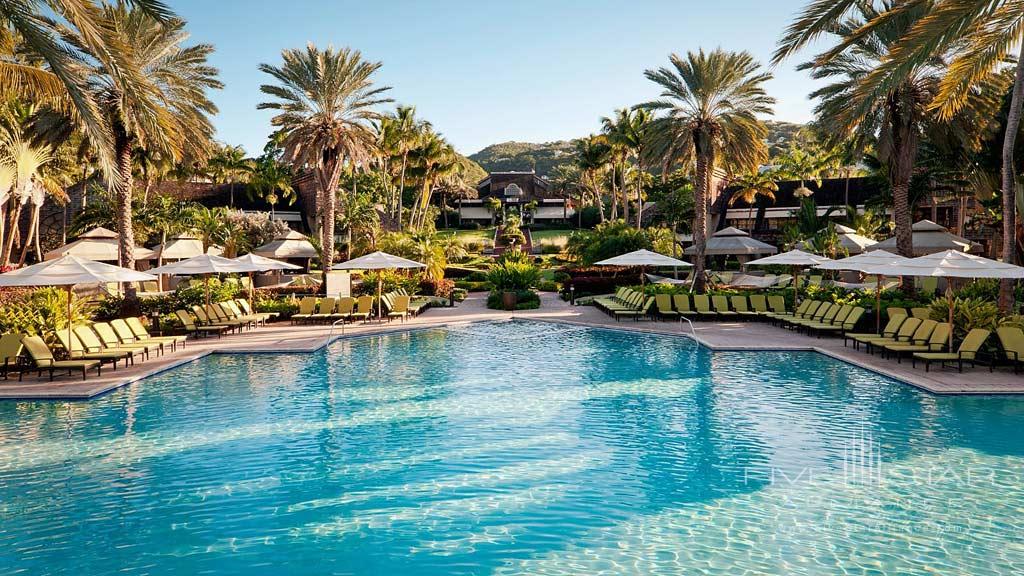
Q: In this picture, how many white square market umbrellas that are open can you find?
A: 8